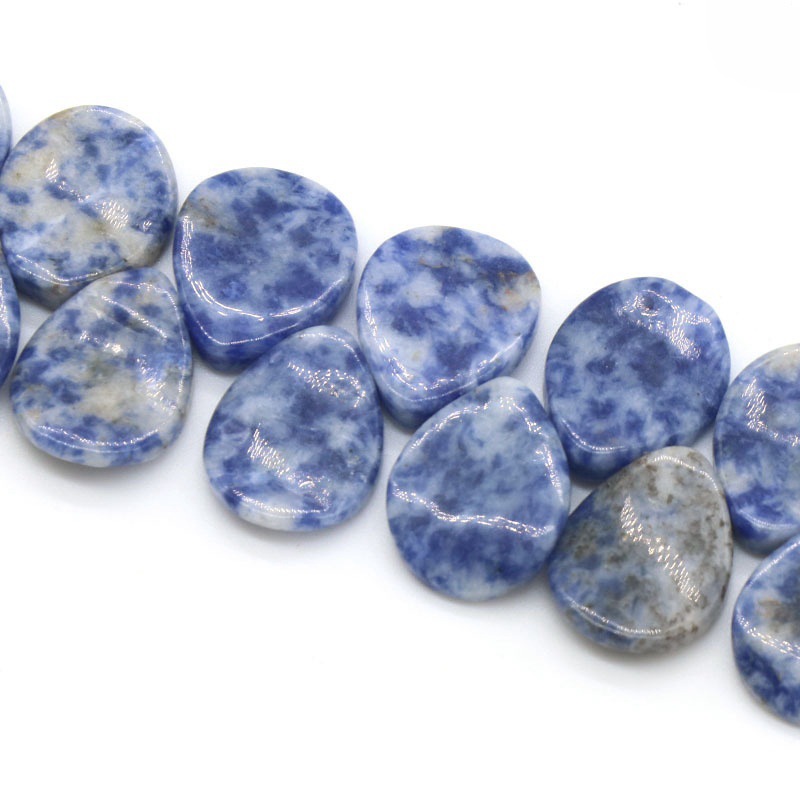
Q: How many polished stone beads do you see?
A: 12